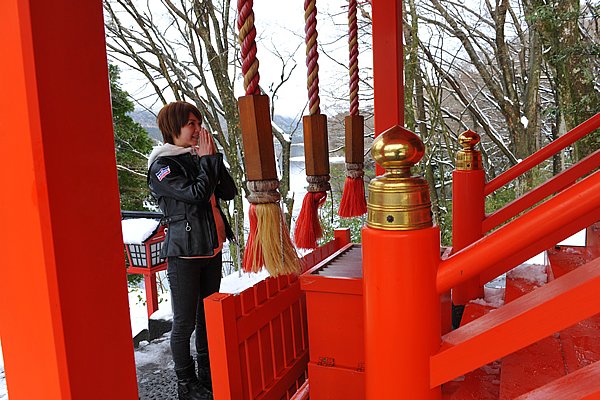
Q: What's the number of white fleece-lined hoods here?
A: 1